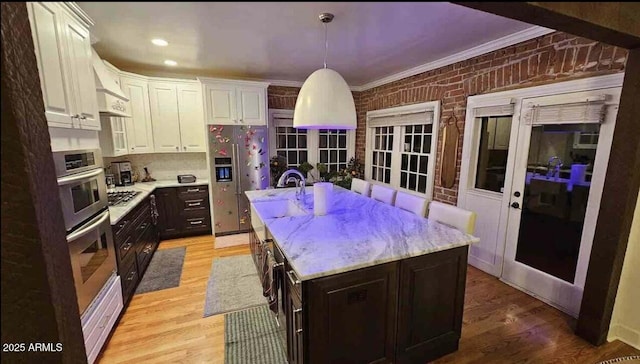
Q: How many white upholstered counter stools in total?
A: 4